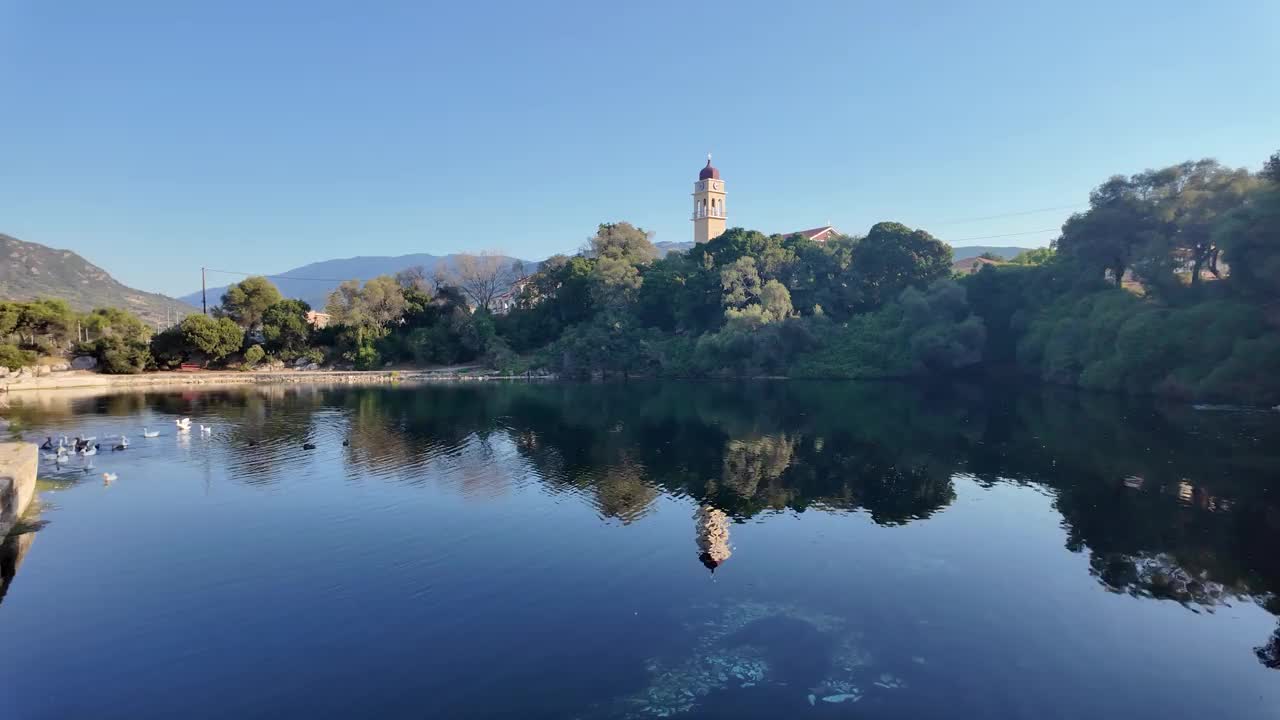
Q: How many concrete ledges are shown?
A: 1